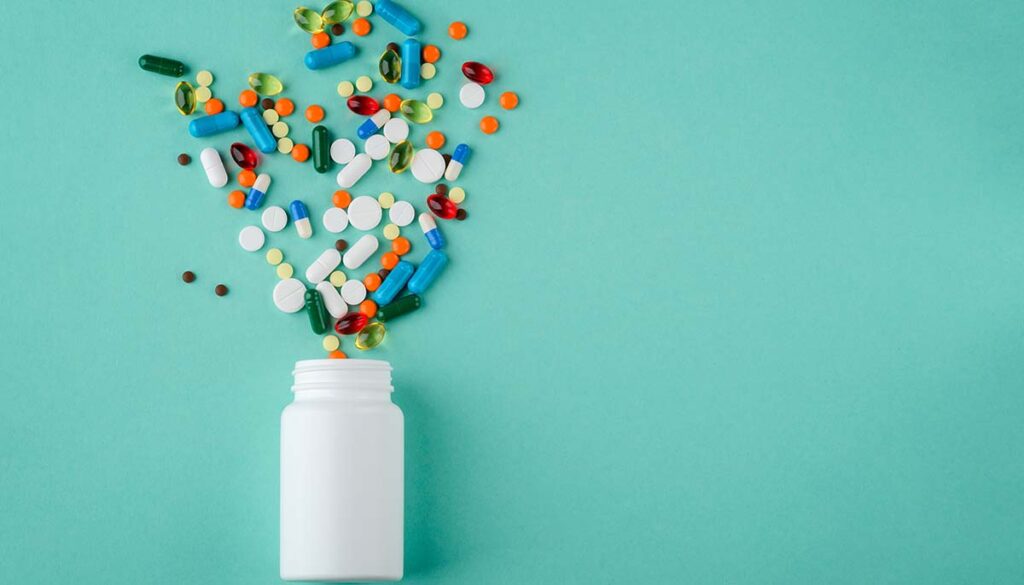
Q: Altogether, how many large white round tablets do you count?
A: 3